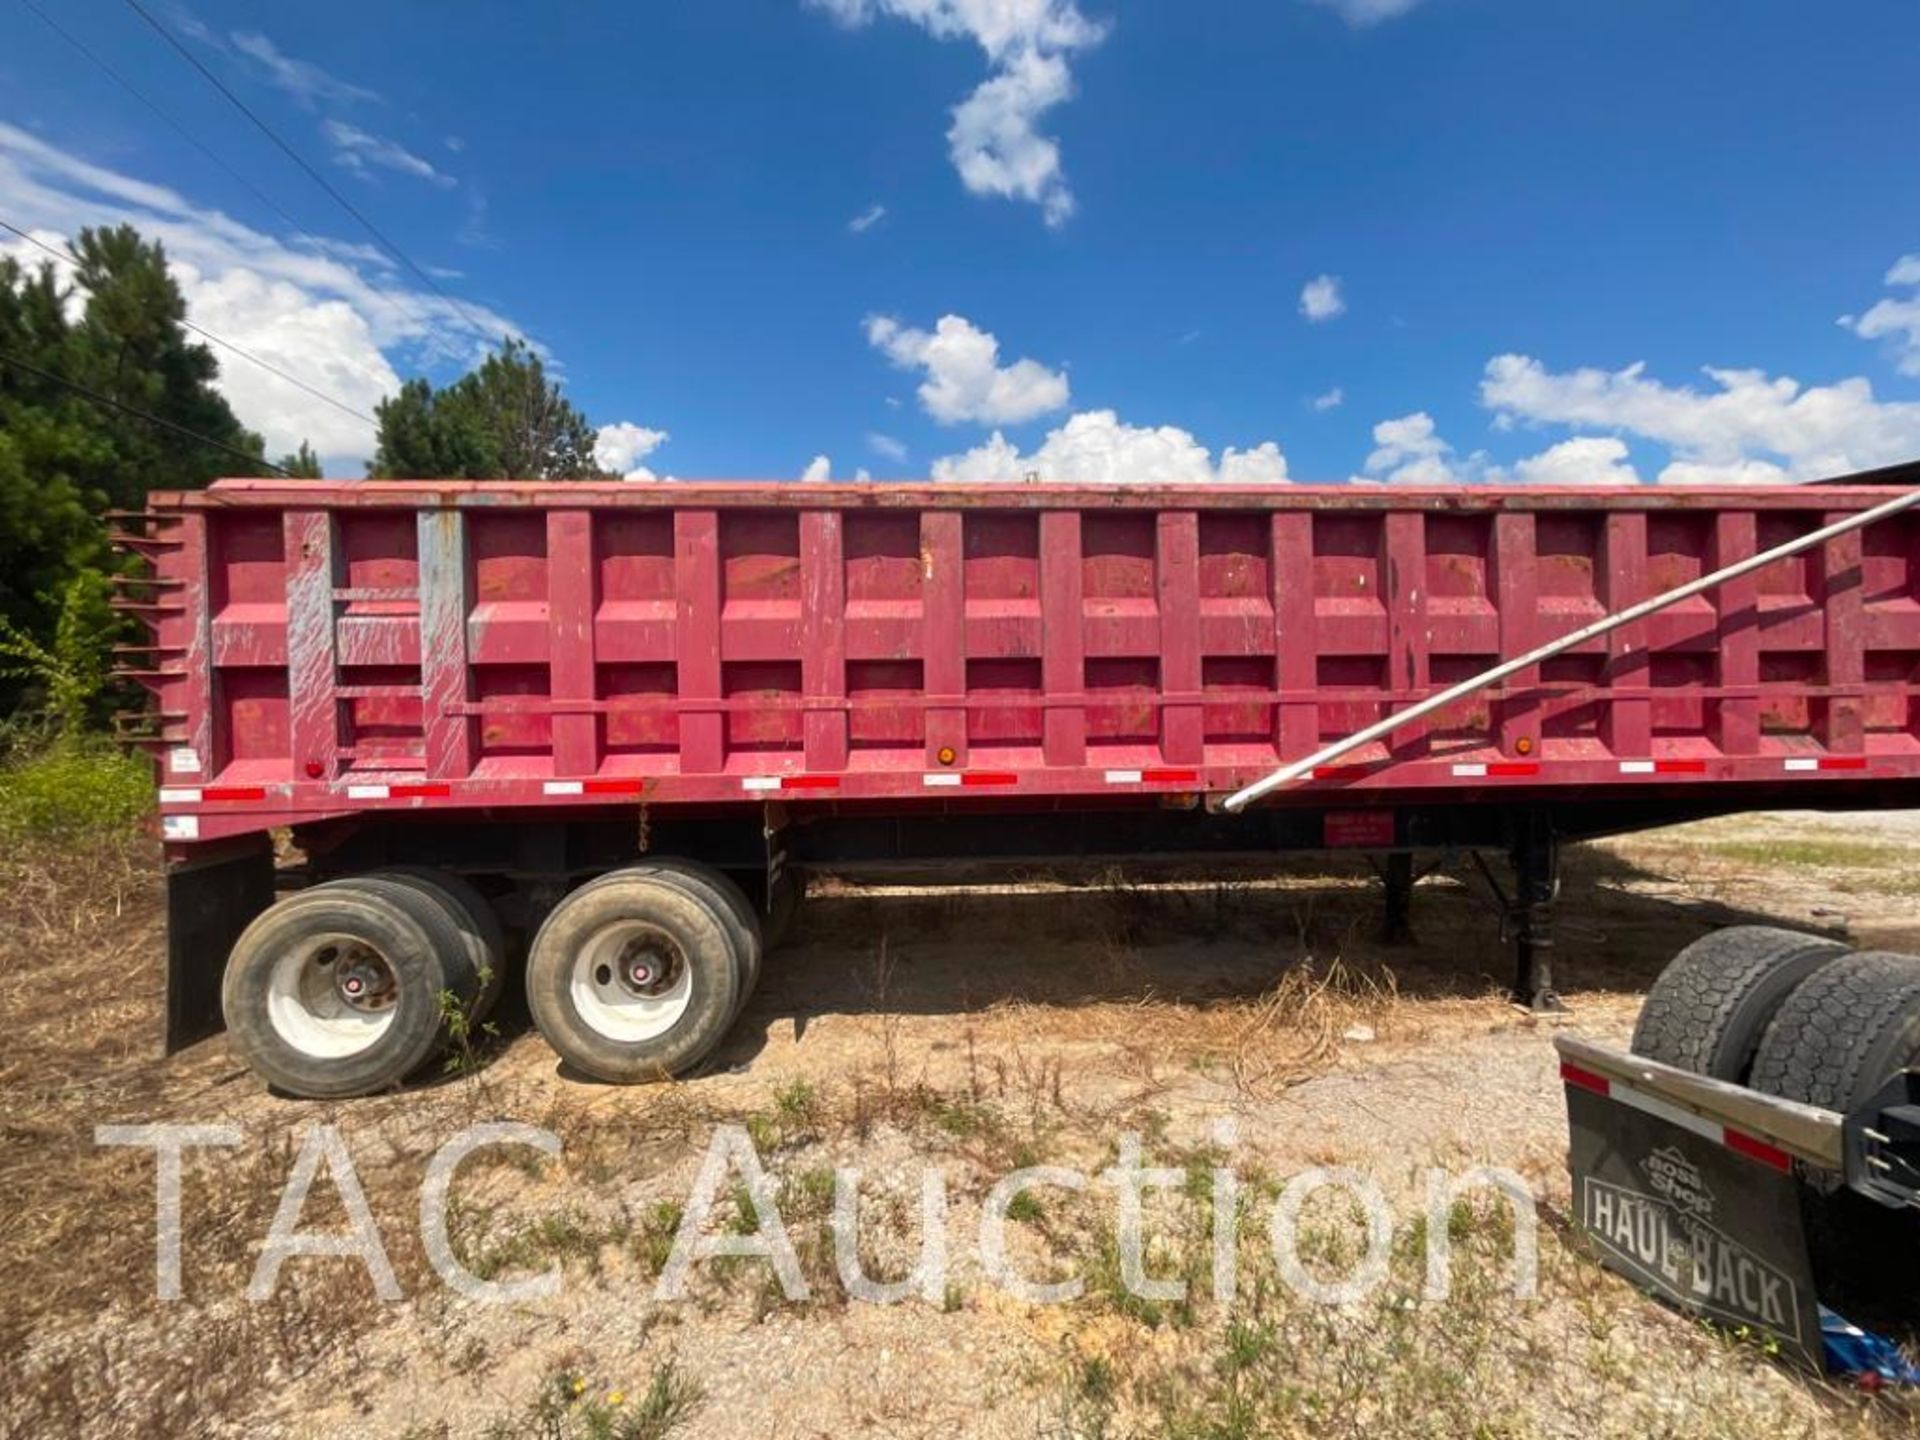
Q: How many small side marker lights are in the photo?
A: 3